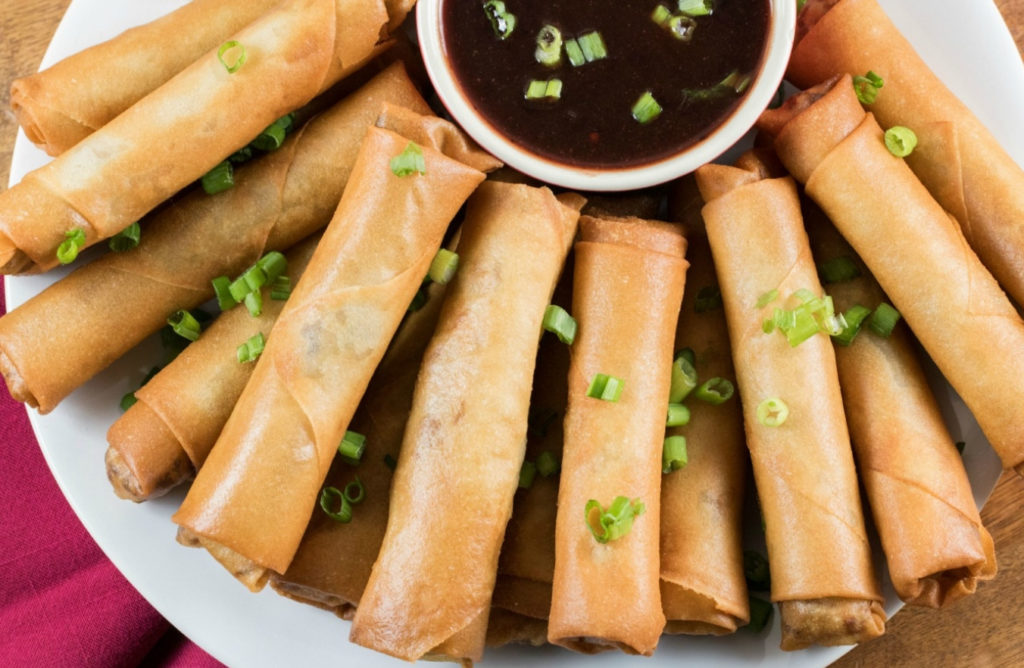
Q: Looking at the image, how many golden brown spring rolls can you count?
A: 14